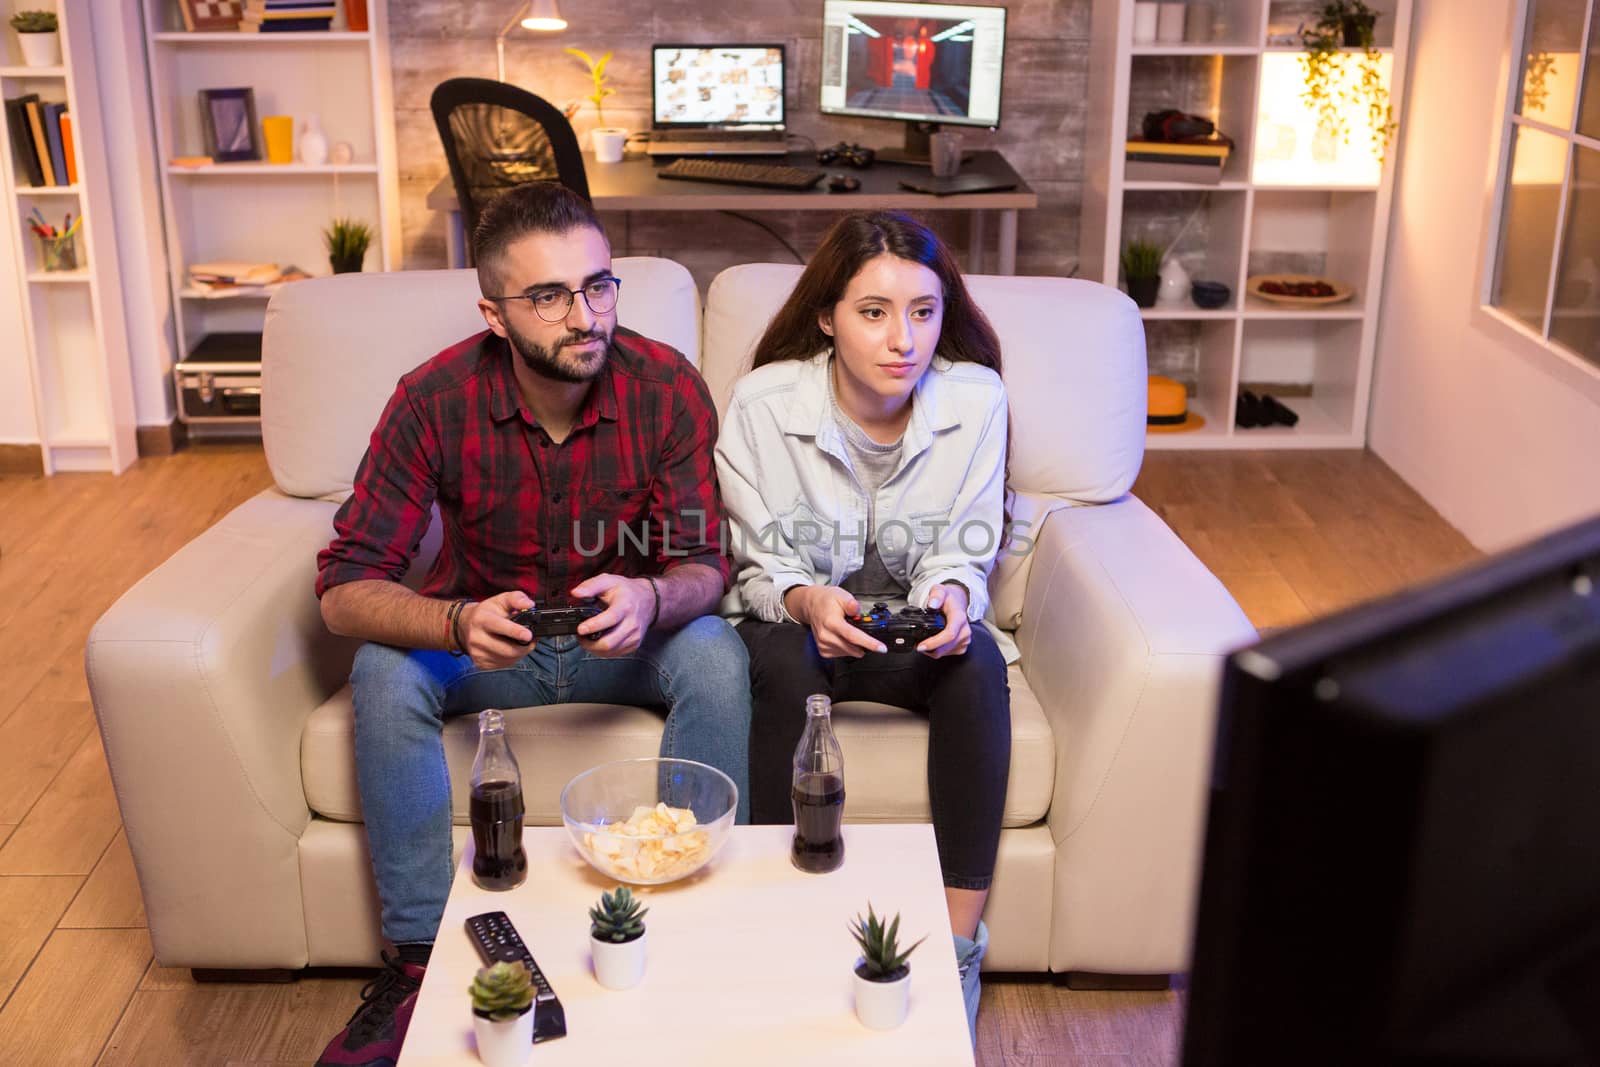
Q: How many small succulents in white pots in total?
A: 3